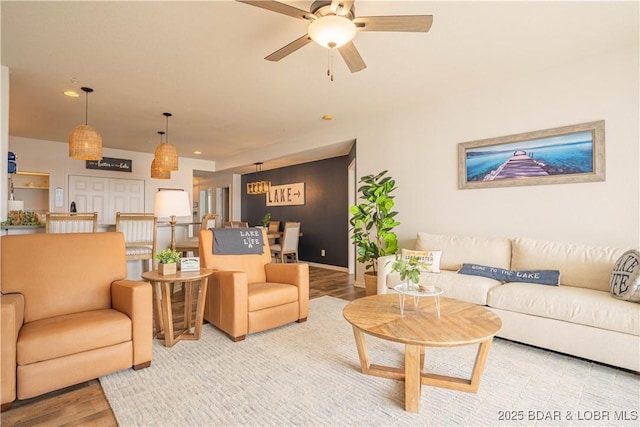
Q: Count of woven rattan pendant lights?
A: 3